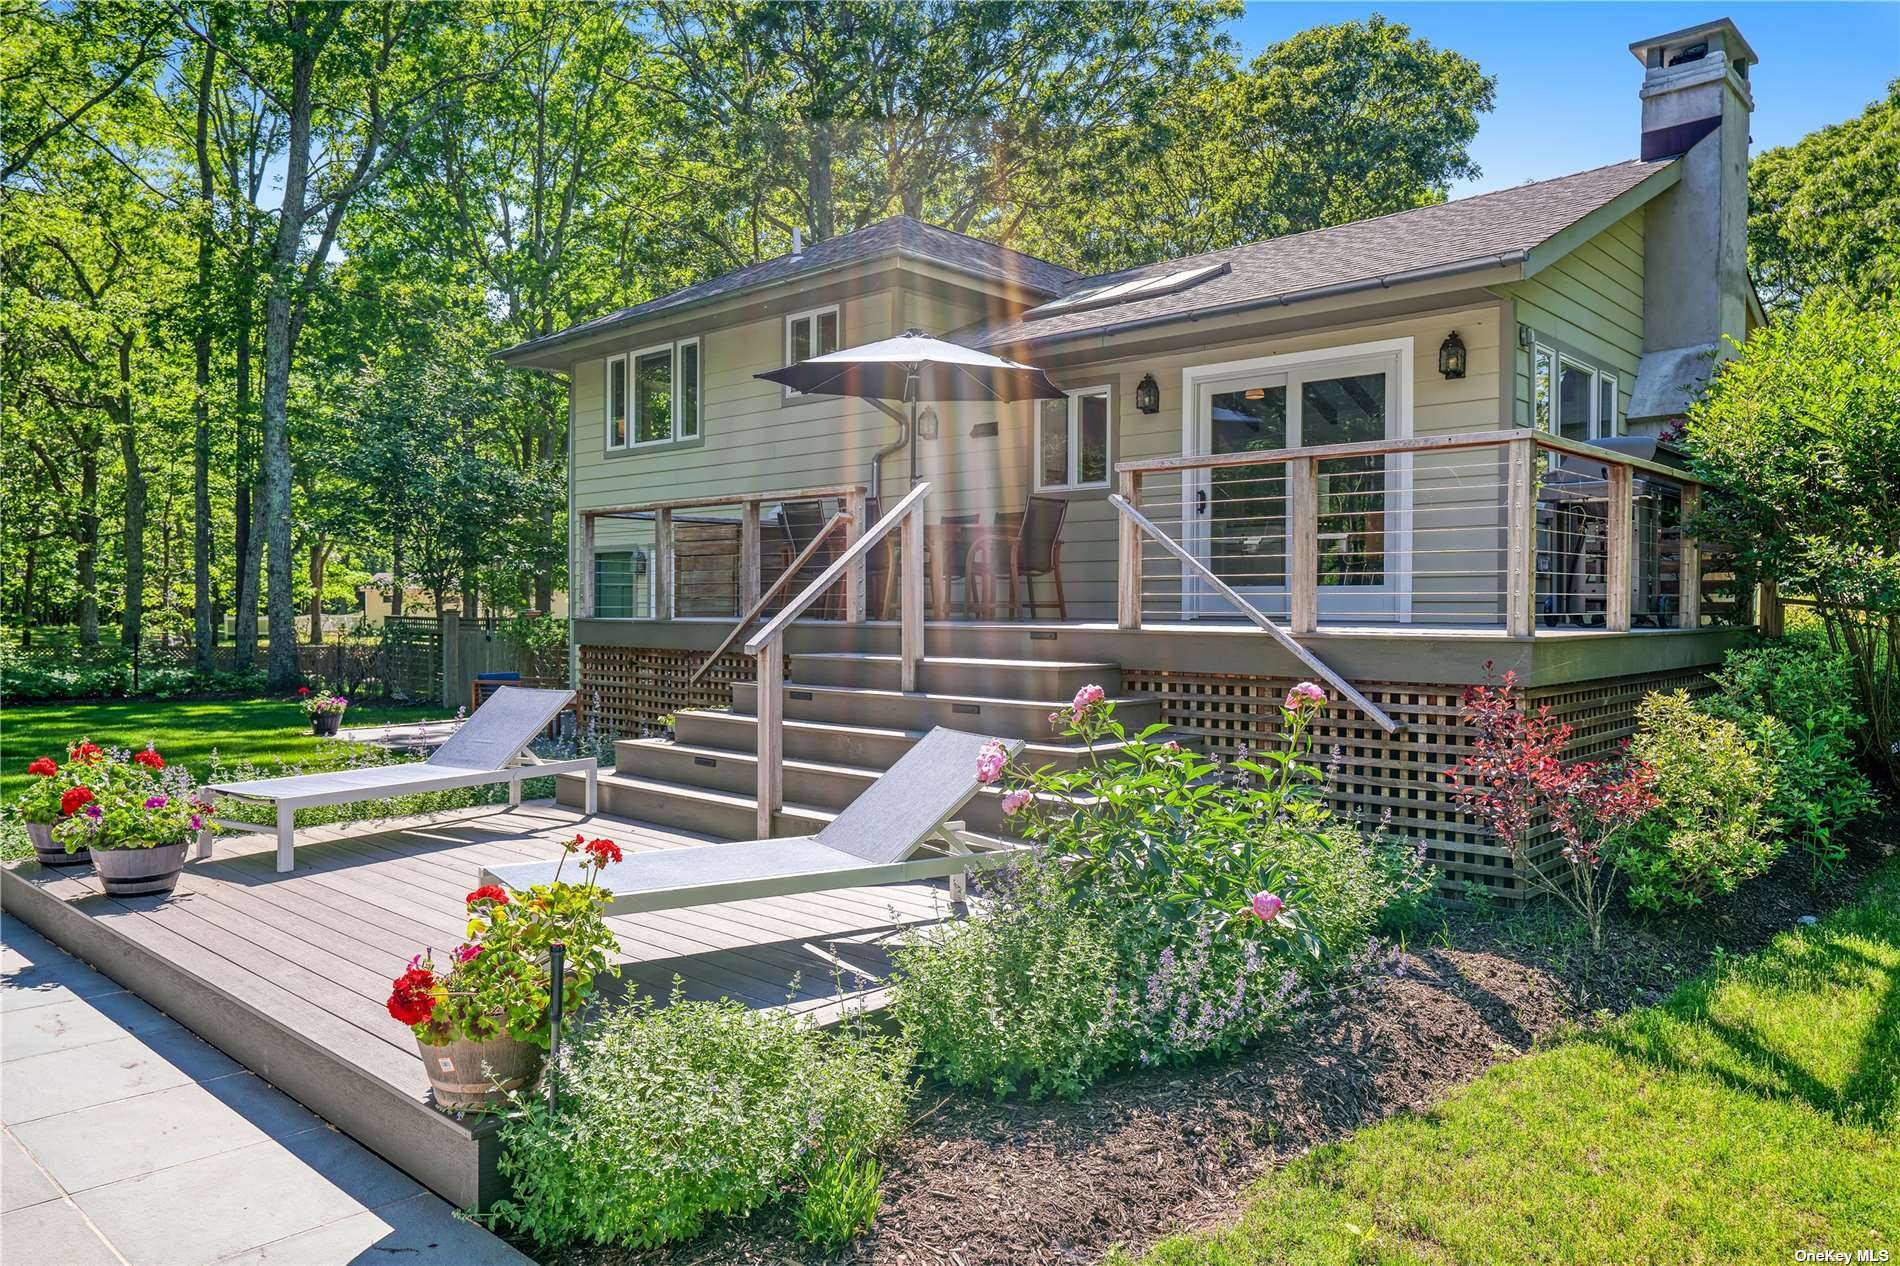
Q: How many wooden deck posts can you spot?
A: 11